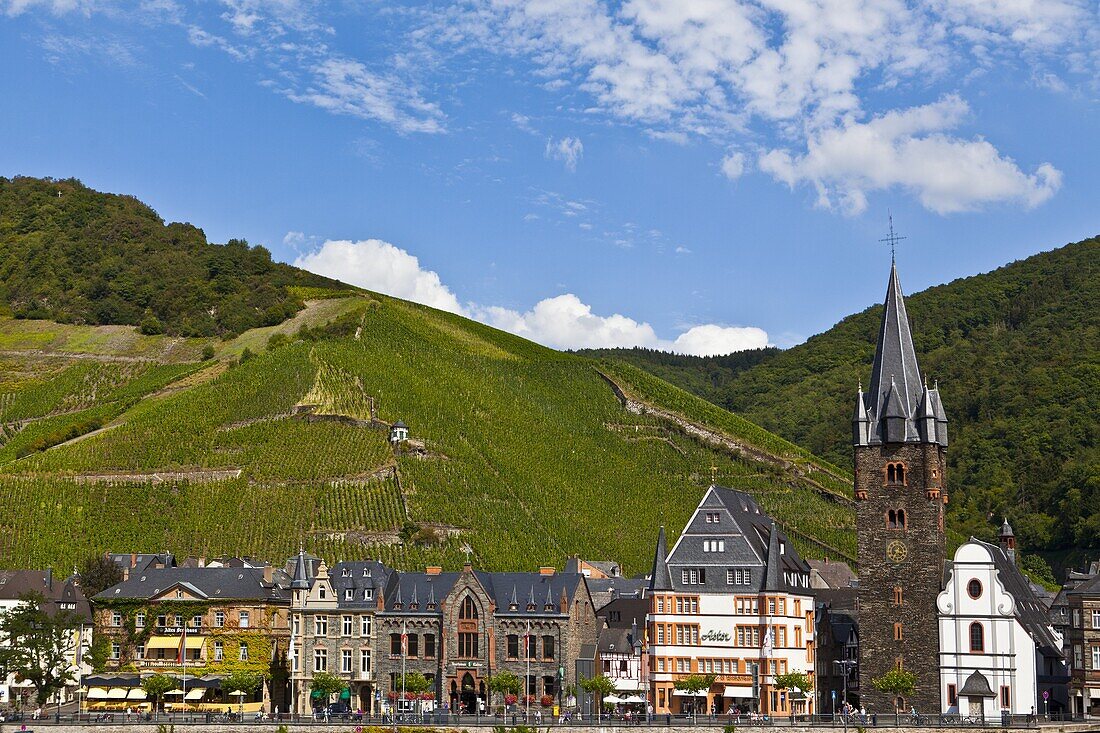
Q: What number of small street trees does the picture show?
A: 9